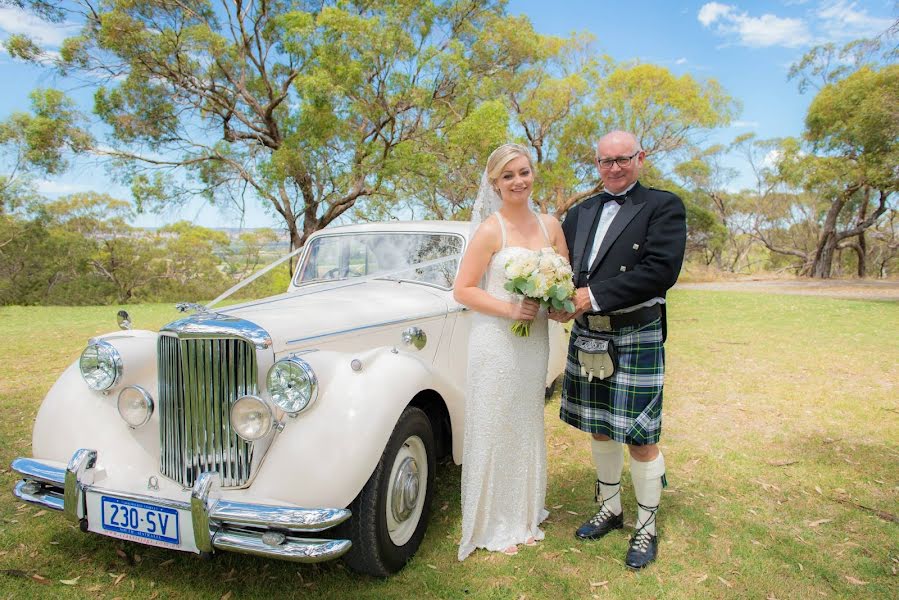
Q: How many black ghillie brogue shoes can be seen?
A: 2